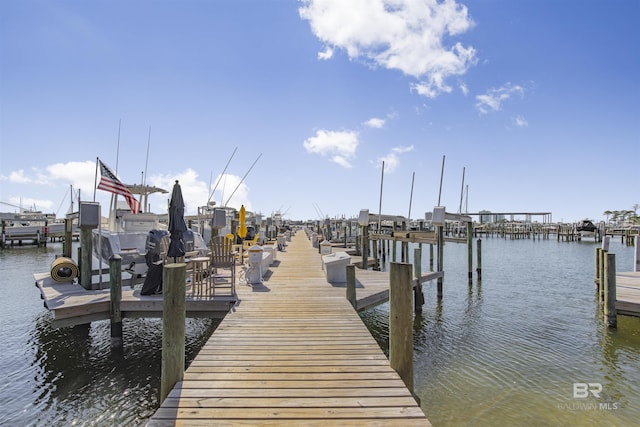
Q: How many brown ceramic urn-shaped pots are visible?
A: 0